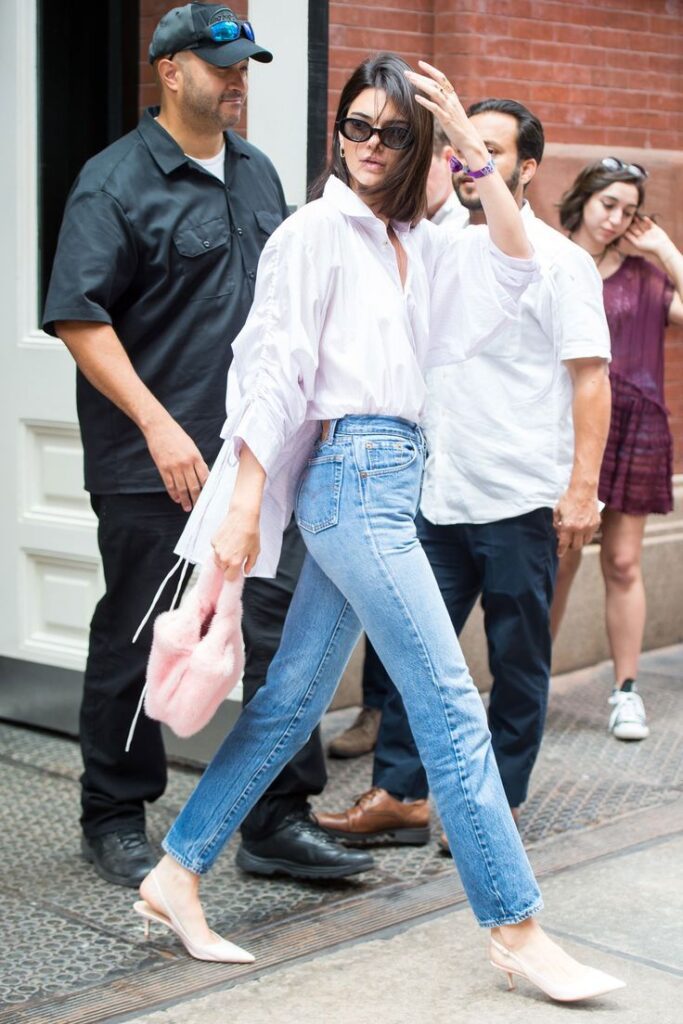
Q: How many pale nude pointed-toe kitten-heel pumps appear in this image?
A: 2